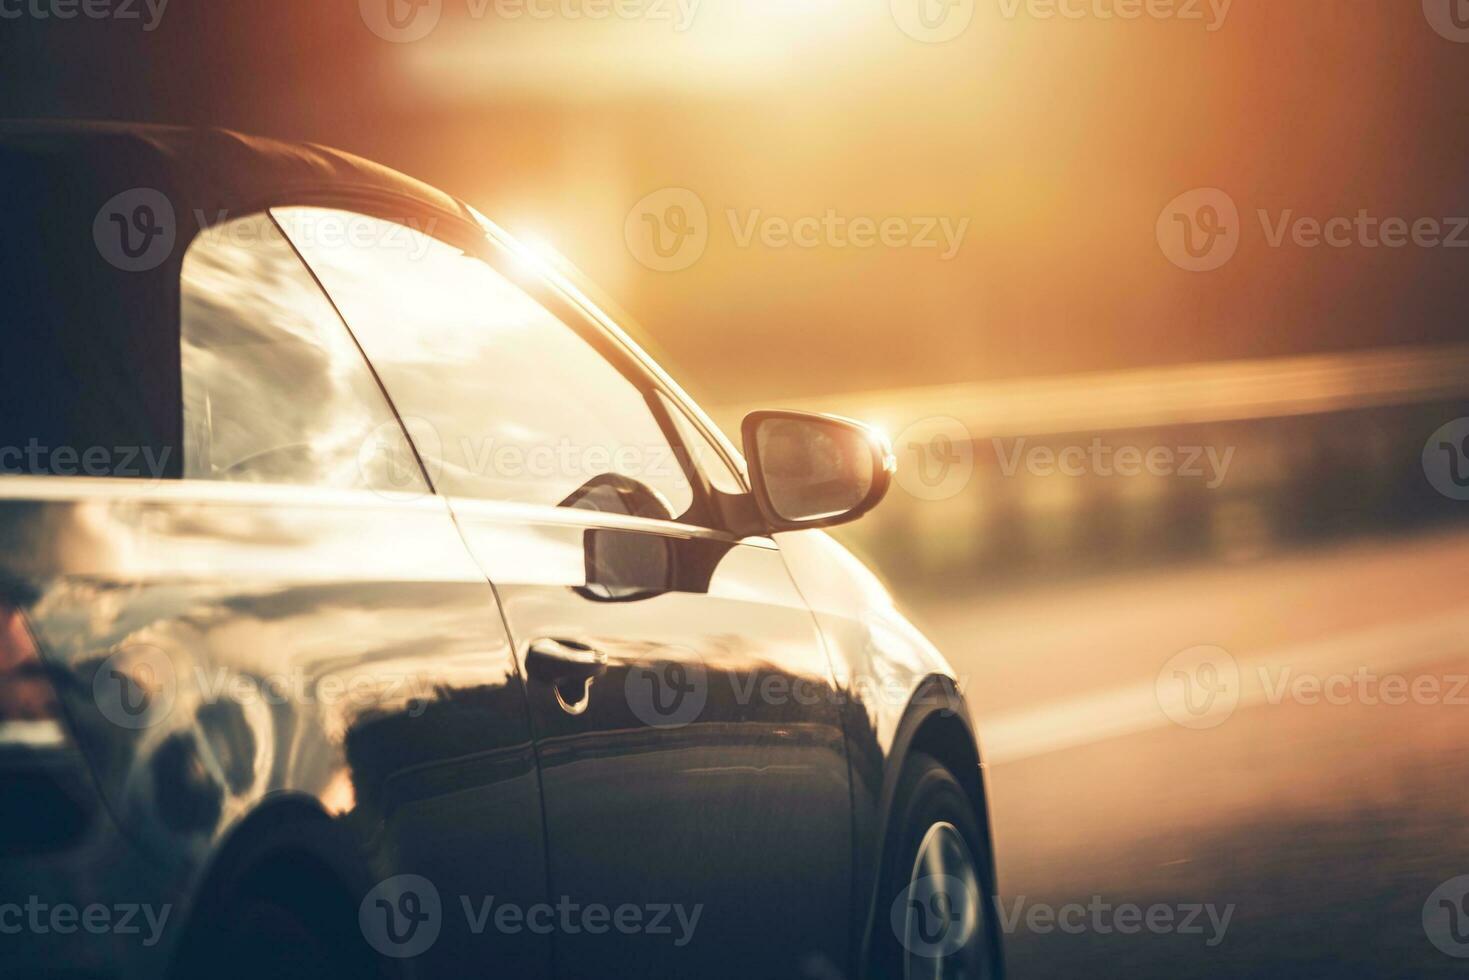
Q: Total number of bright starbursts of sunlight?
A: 2